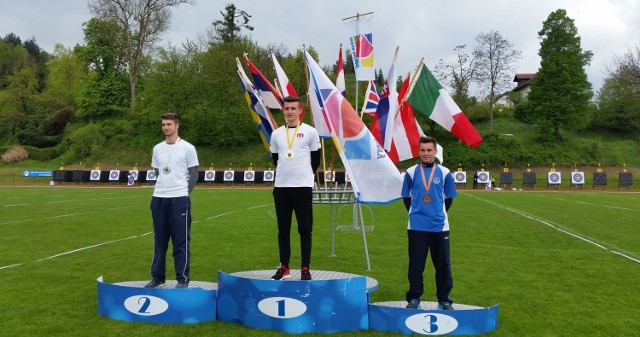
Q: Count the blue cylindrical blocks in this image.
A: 3